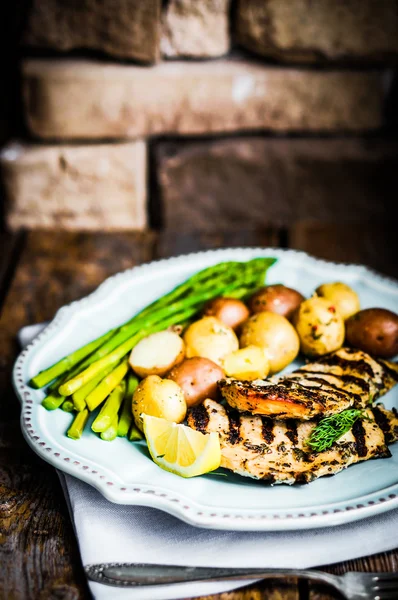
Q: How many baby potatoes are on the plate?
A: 11